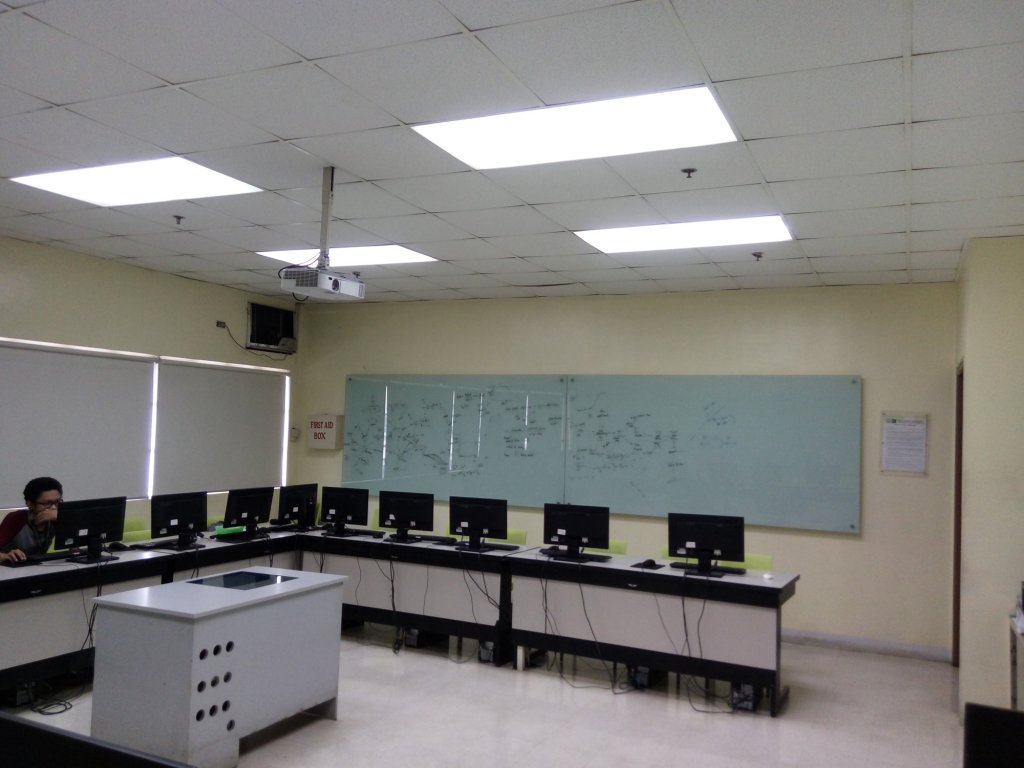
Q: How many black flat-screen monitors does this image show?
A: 9